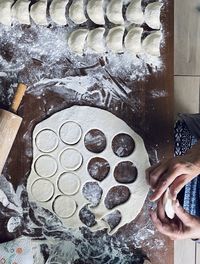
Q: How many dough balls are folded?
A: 14